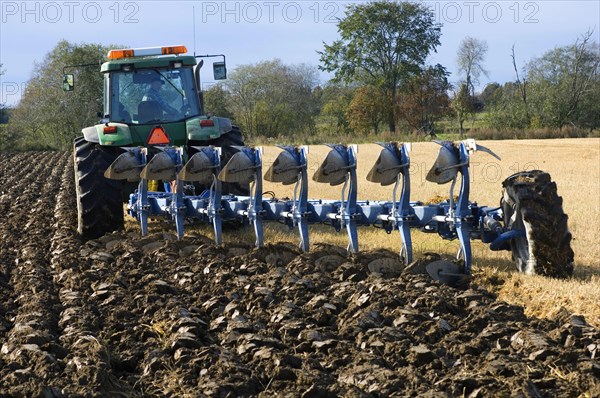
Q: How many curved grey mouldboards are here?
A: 8